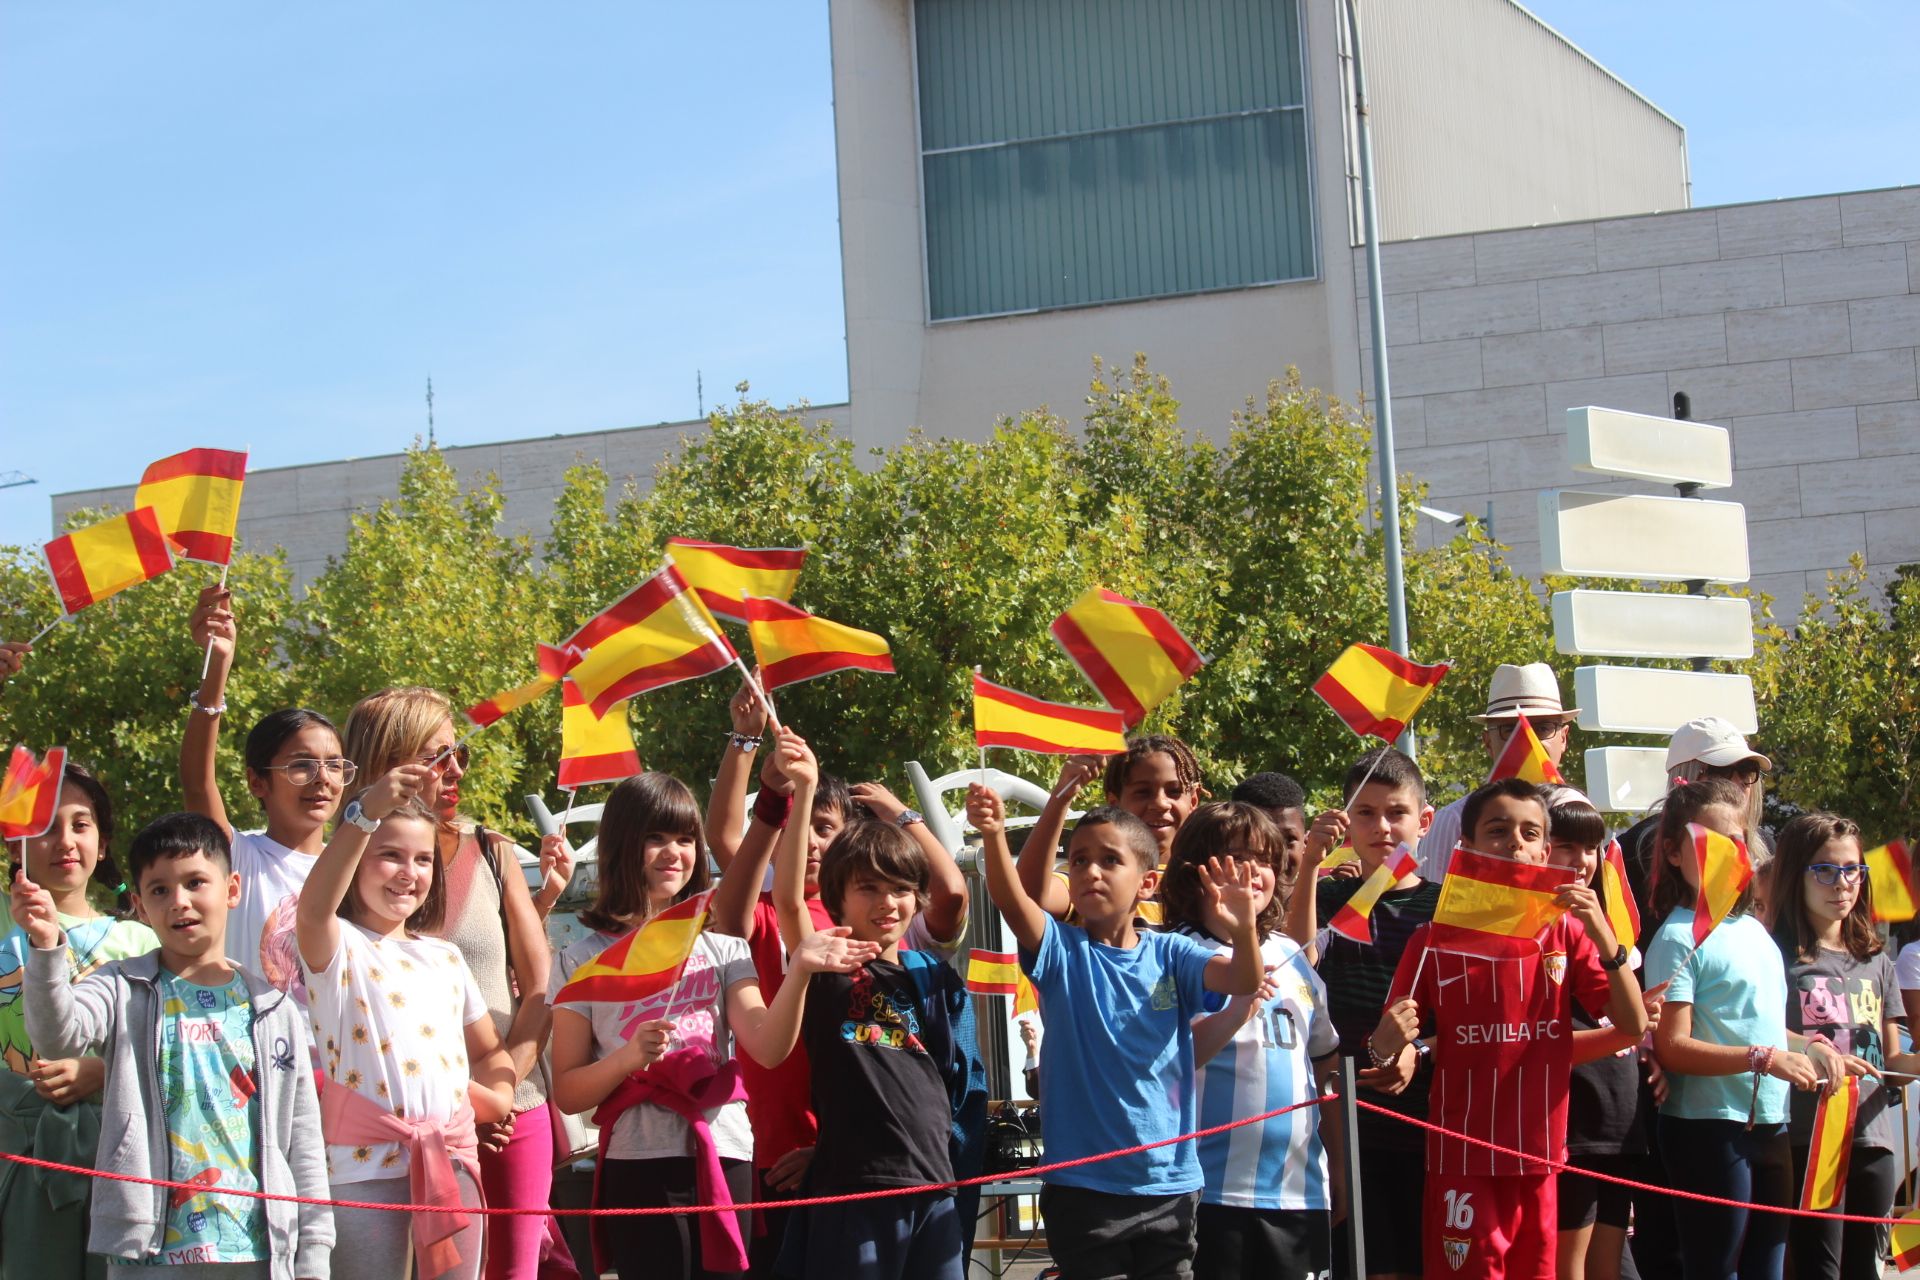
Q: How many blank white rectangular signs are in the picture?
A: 5